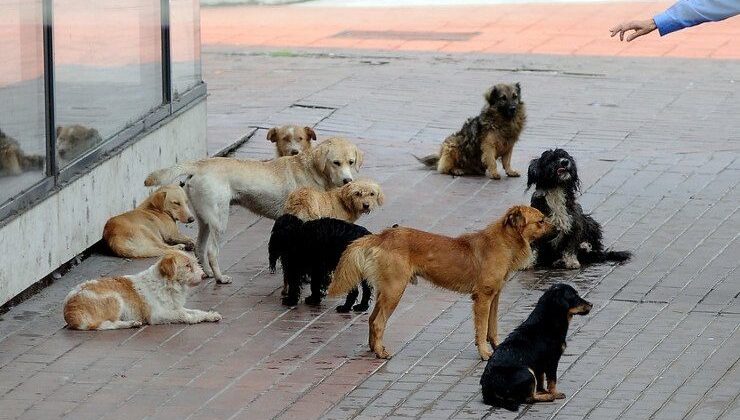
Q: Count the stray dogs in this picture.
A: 10